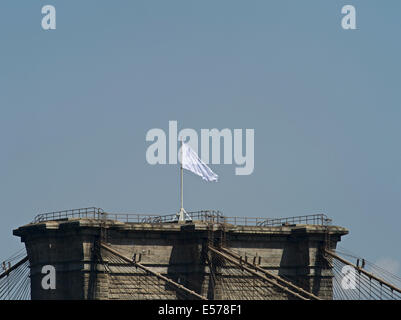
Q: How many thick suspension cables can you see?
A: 5